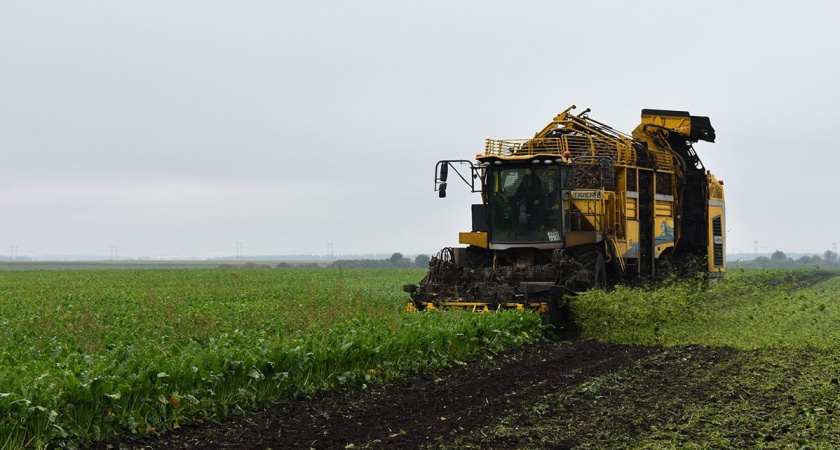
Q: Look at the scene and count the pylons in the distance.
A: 6